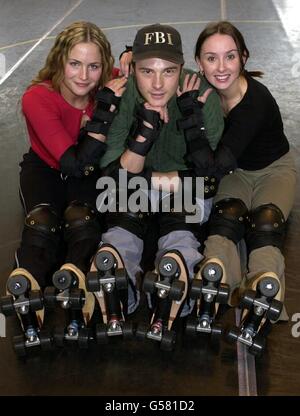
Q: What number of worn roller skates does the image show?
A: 6